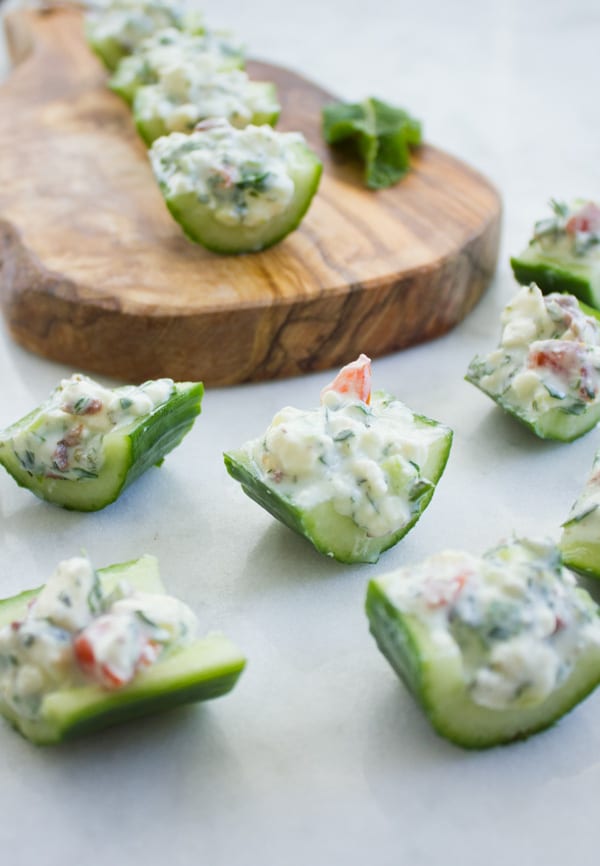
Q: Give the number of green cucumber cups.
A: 11